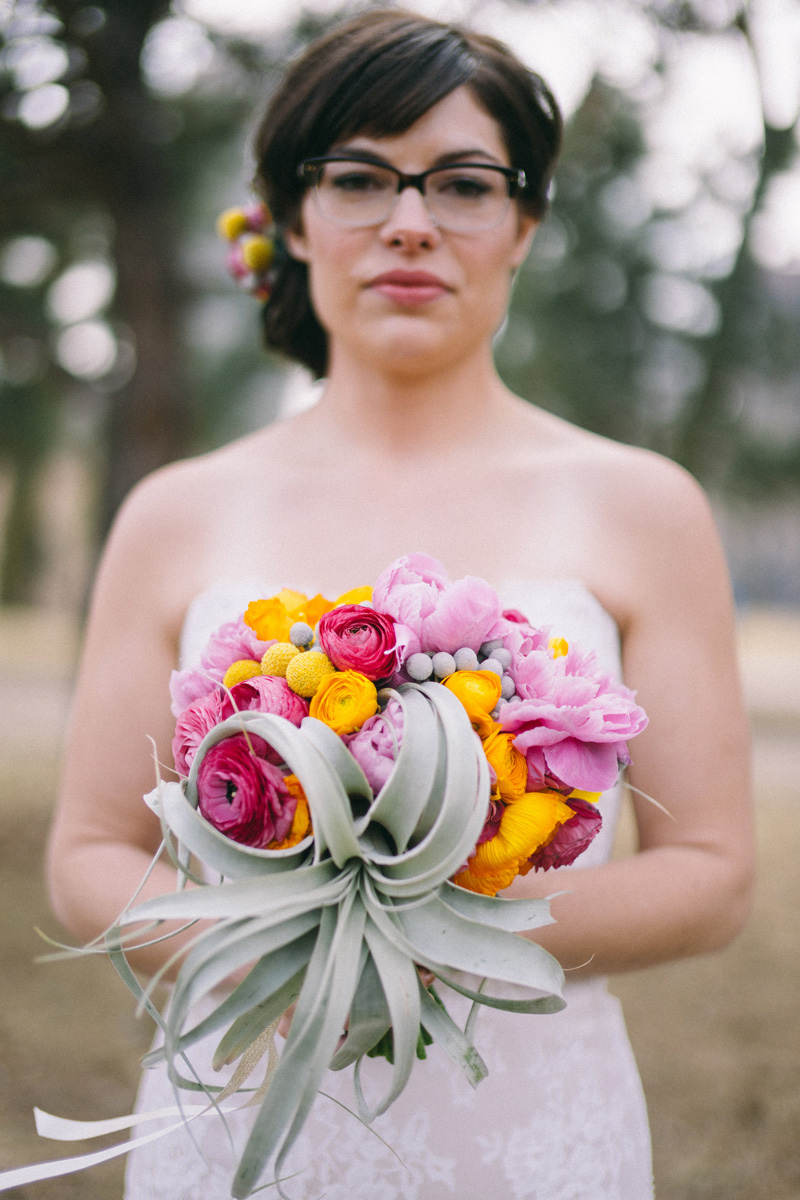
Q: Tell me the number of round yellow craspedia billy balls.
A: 5